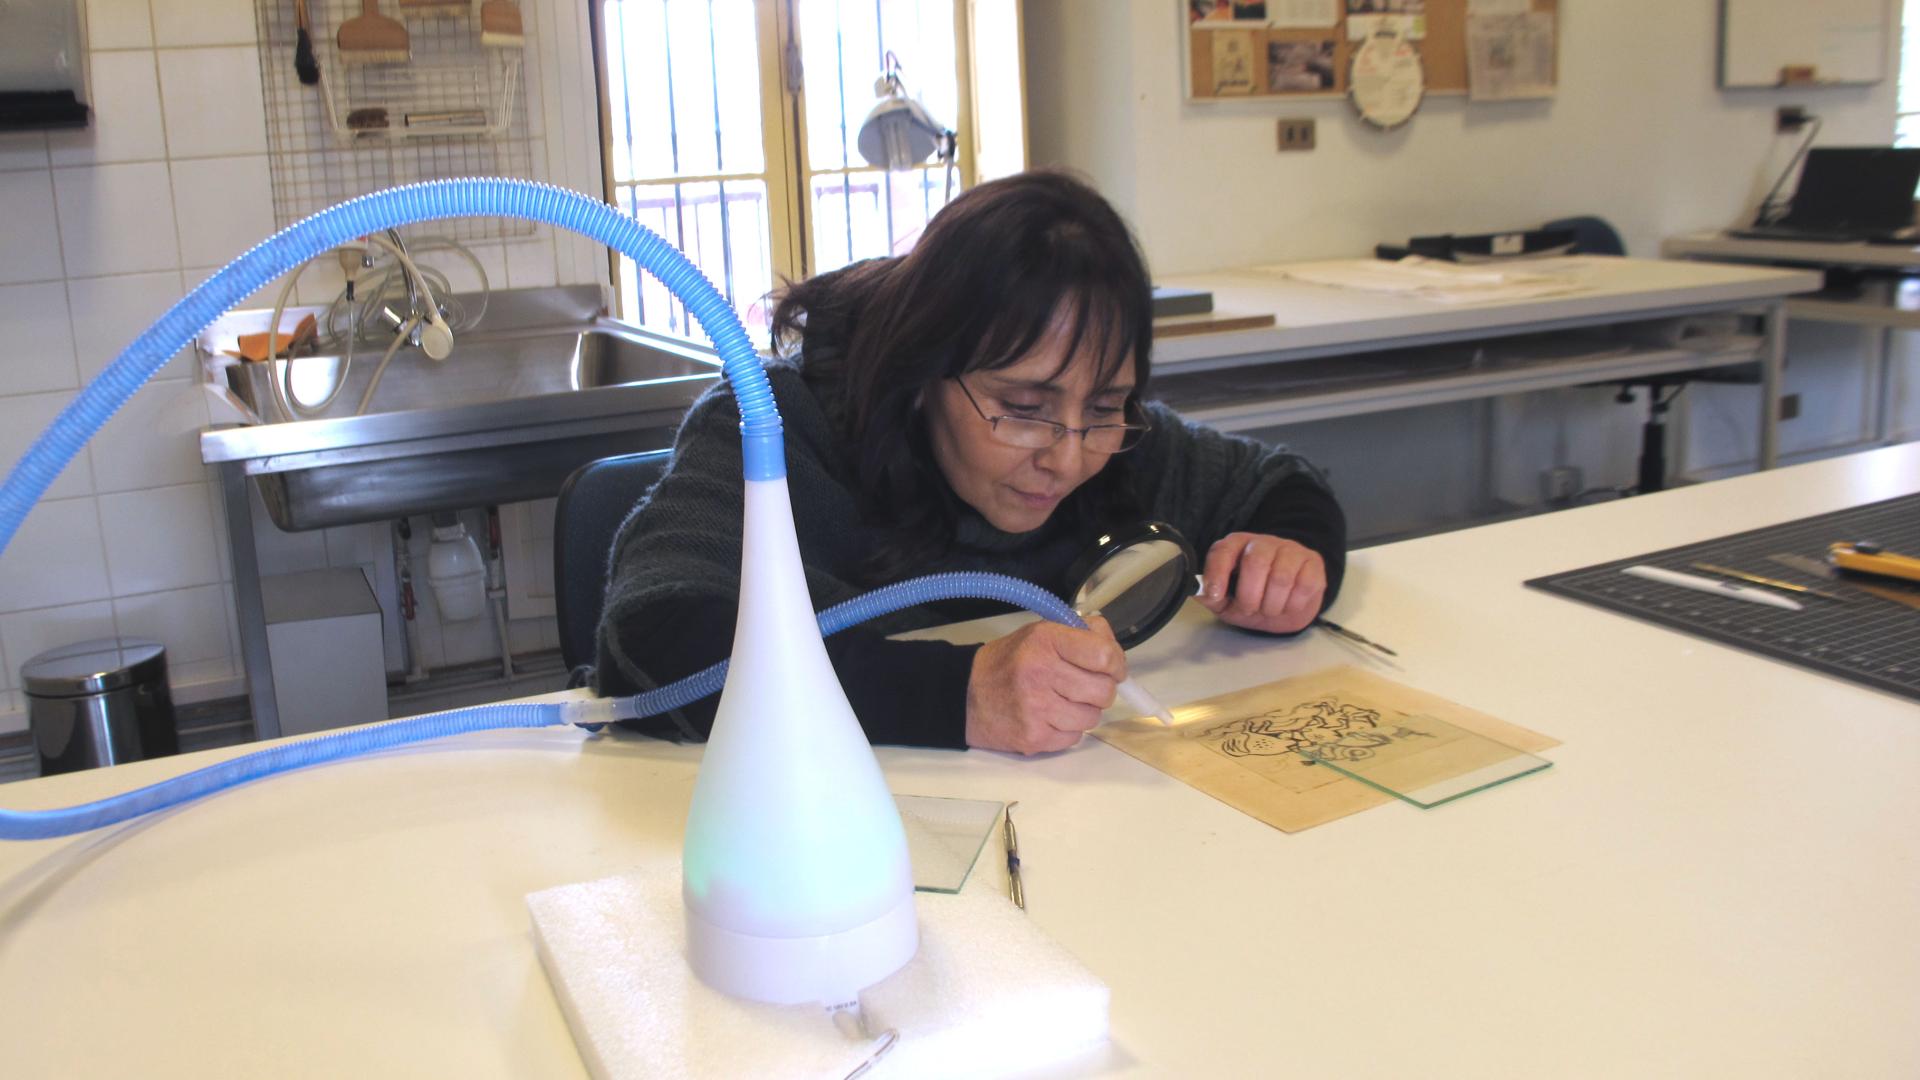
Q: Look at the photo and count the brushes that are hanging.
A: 4